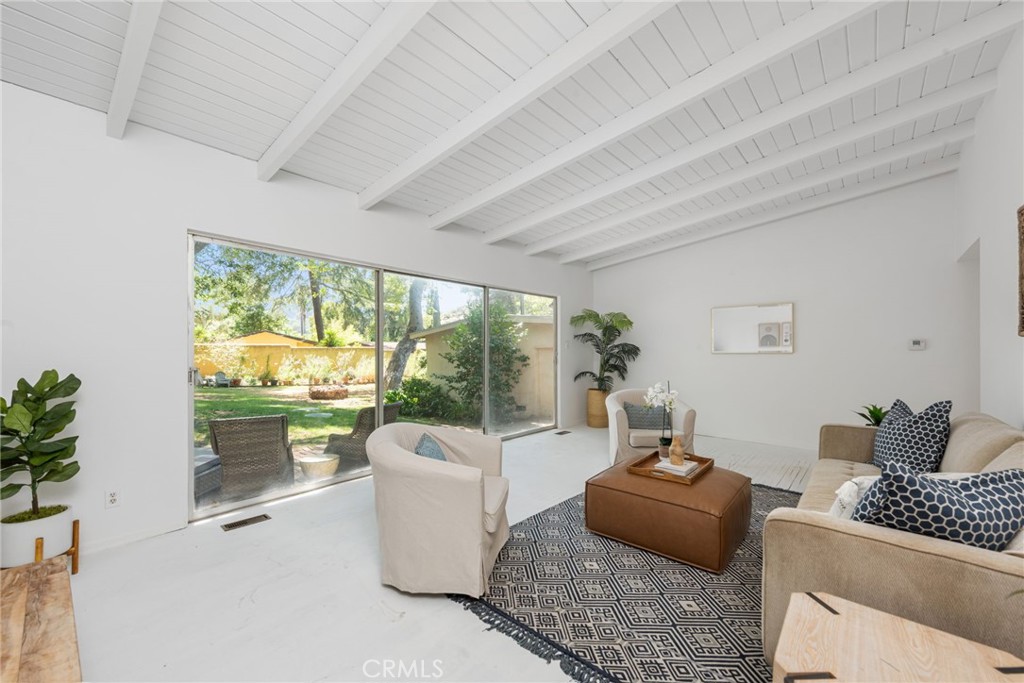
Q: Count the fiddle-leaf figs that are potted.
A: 1